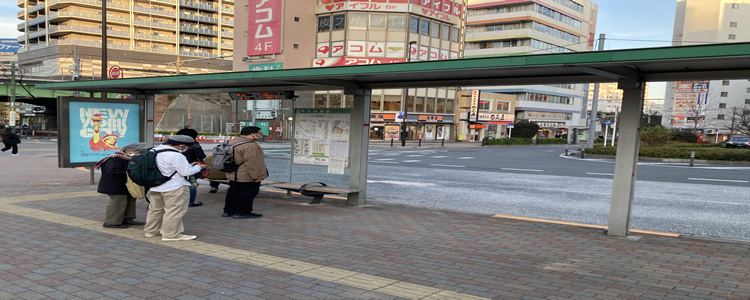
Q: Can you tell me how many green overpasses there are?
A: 1